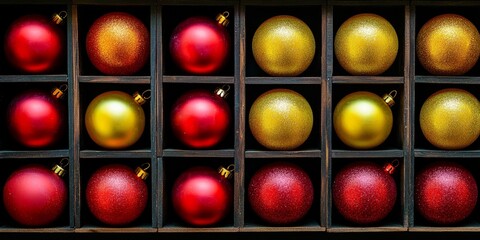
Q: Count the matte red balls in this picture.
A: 6